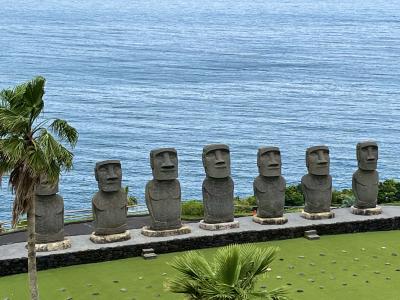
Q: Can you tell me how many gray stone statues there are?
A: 7